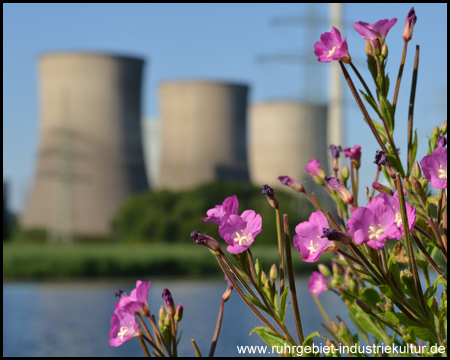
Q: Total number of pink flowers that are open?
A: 11